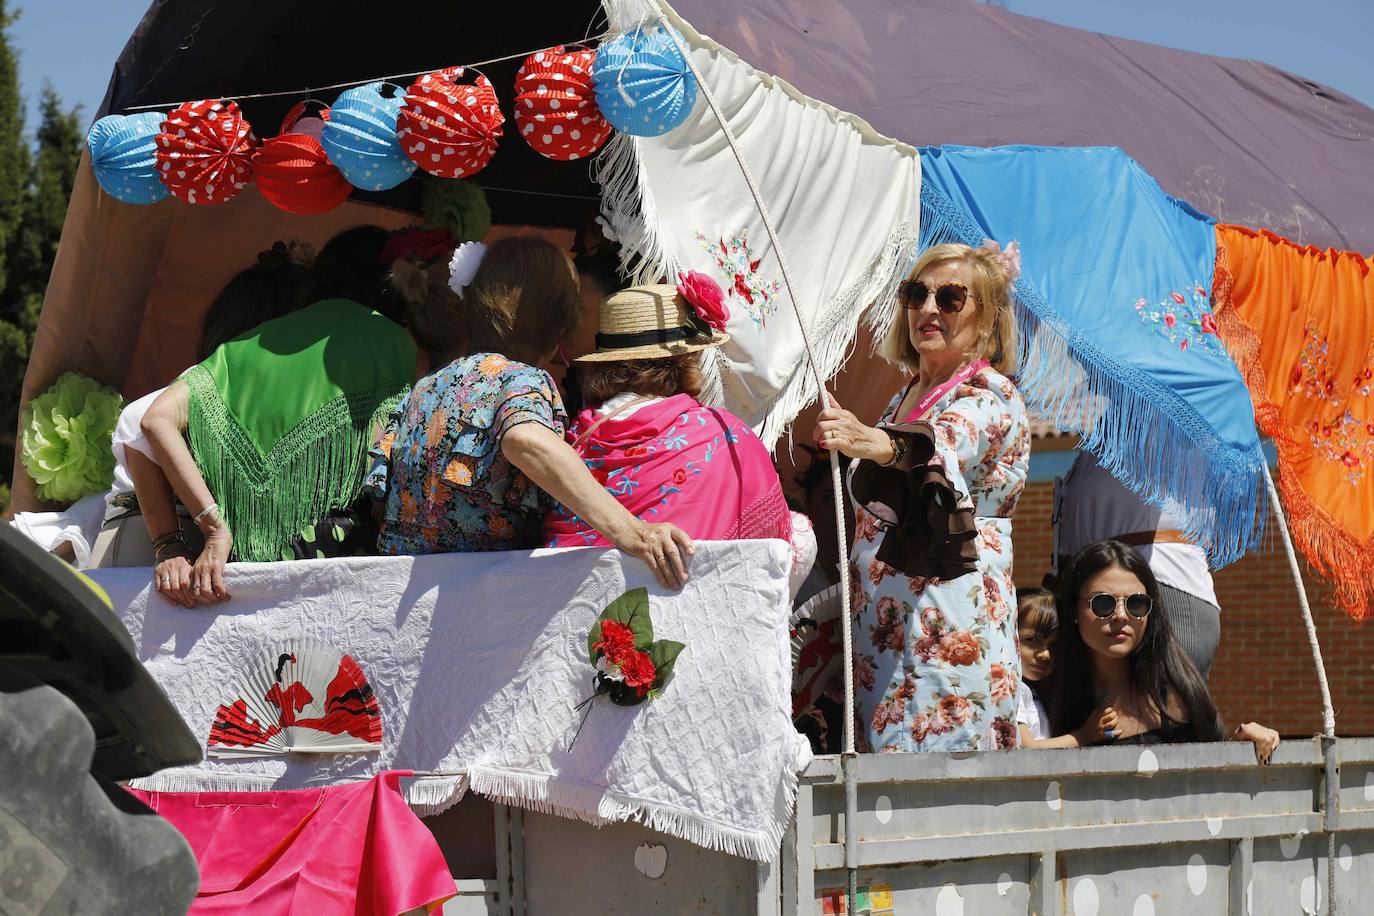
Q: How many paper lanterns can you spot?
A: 7